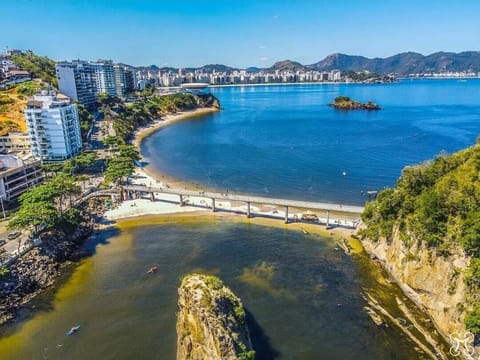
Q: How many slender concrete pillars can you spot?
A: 6